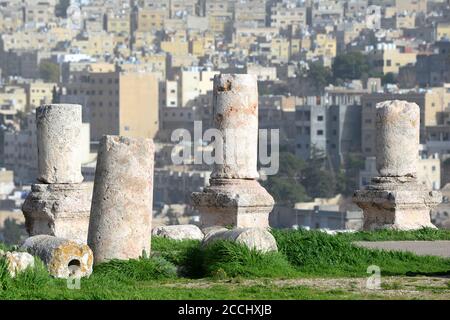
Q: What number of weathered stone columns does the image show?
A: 4